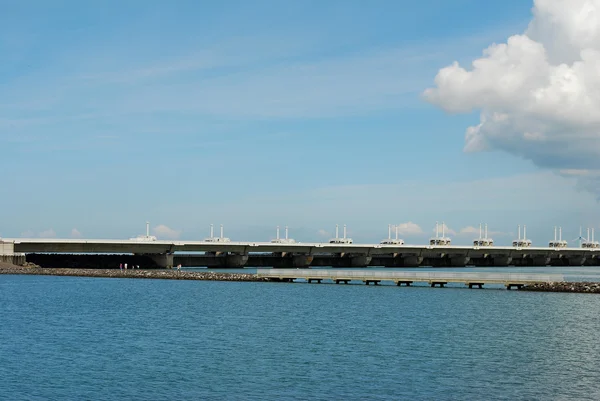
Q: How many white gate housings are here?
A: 10